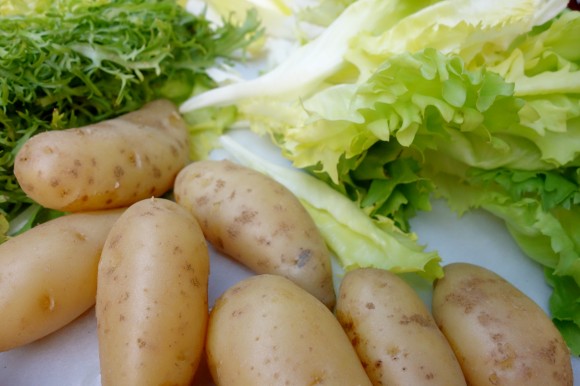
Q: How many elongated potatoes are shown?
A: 7